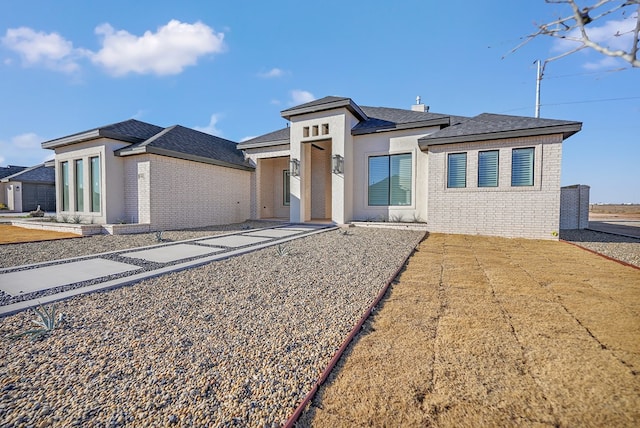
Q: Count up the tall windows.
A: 3